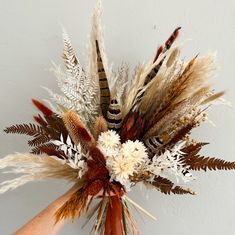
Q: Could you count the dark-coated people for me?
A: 0